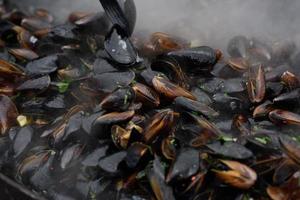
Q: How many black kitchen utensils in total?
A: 1